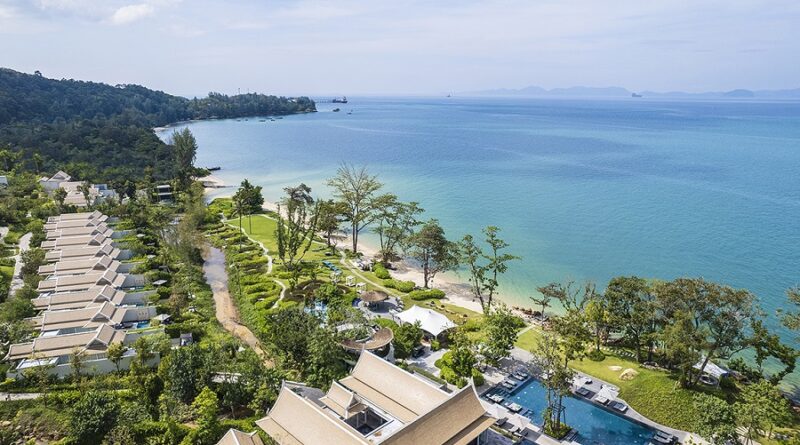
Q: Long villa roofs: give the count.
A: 10